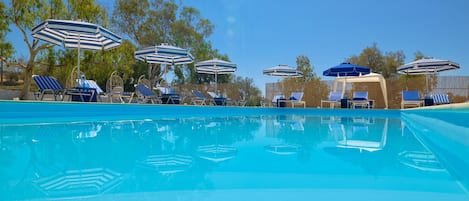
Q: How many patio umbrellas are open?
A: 6